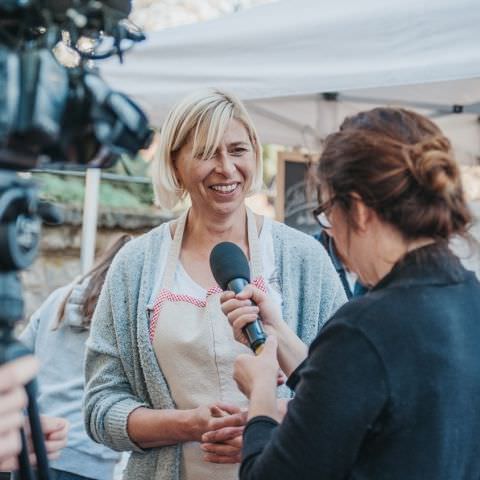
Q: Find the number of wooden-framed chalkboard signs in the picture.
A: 1